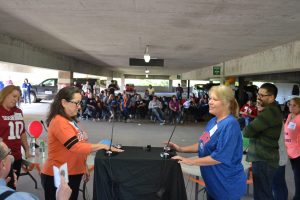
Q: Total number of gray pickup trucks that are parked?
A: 1